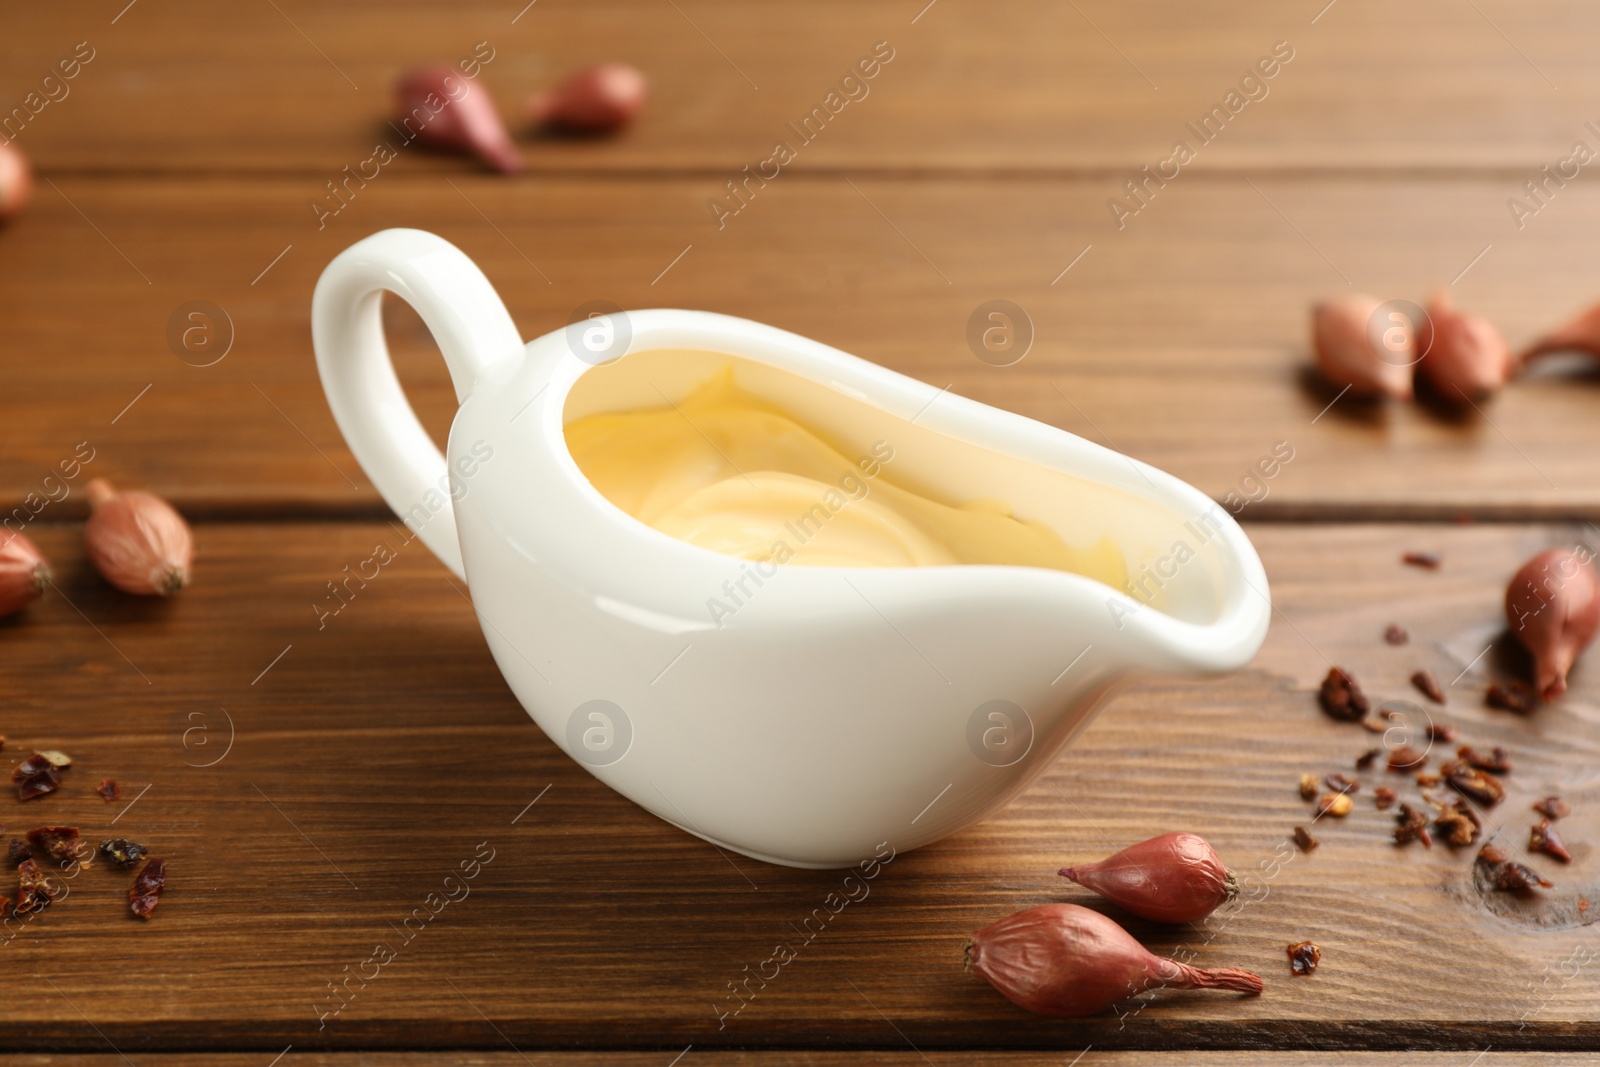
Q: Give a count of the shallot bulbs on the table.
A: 11